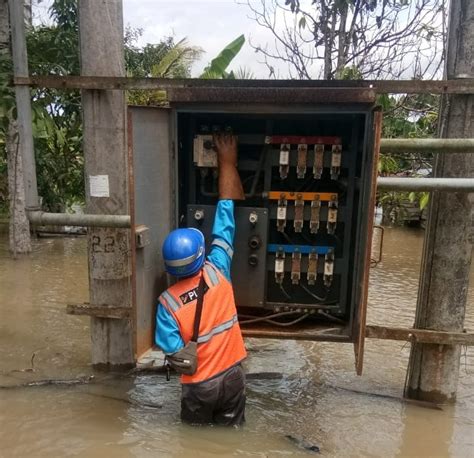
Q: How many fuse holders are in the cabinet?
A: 12